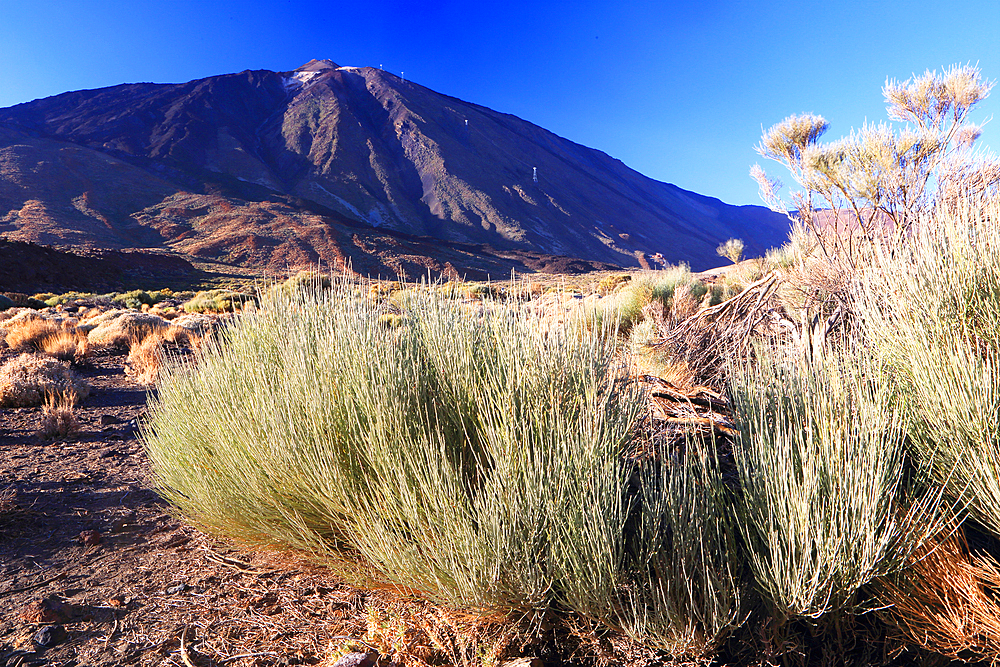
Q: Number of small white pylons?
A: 4